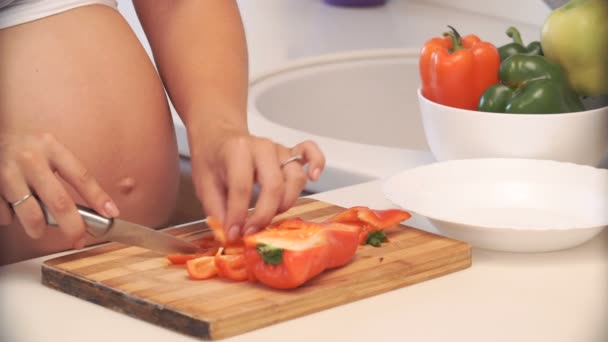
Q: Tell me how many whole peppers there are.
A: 3